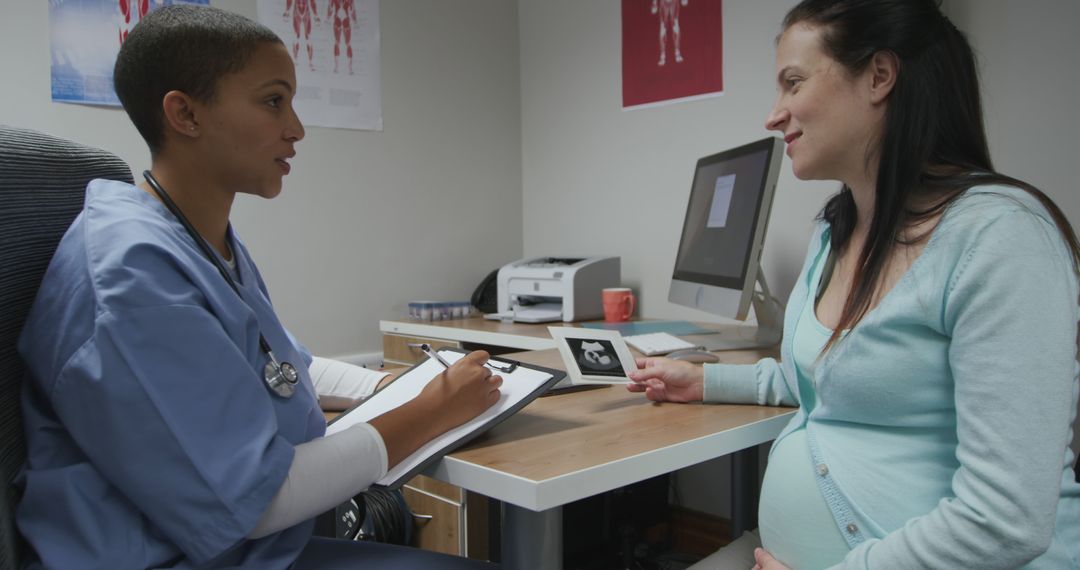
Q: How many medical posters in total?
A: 3